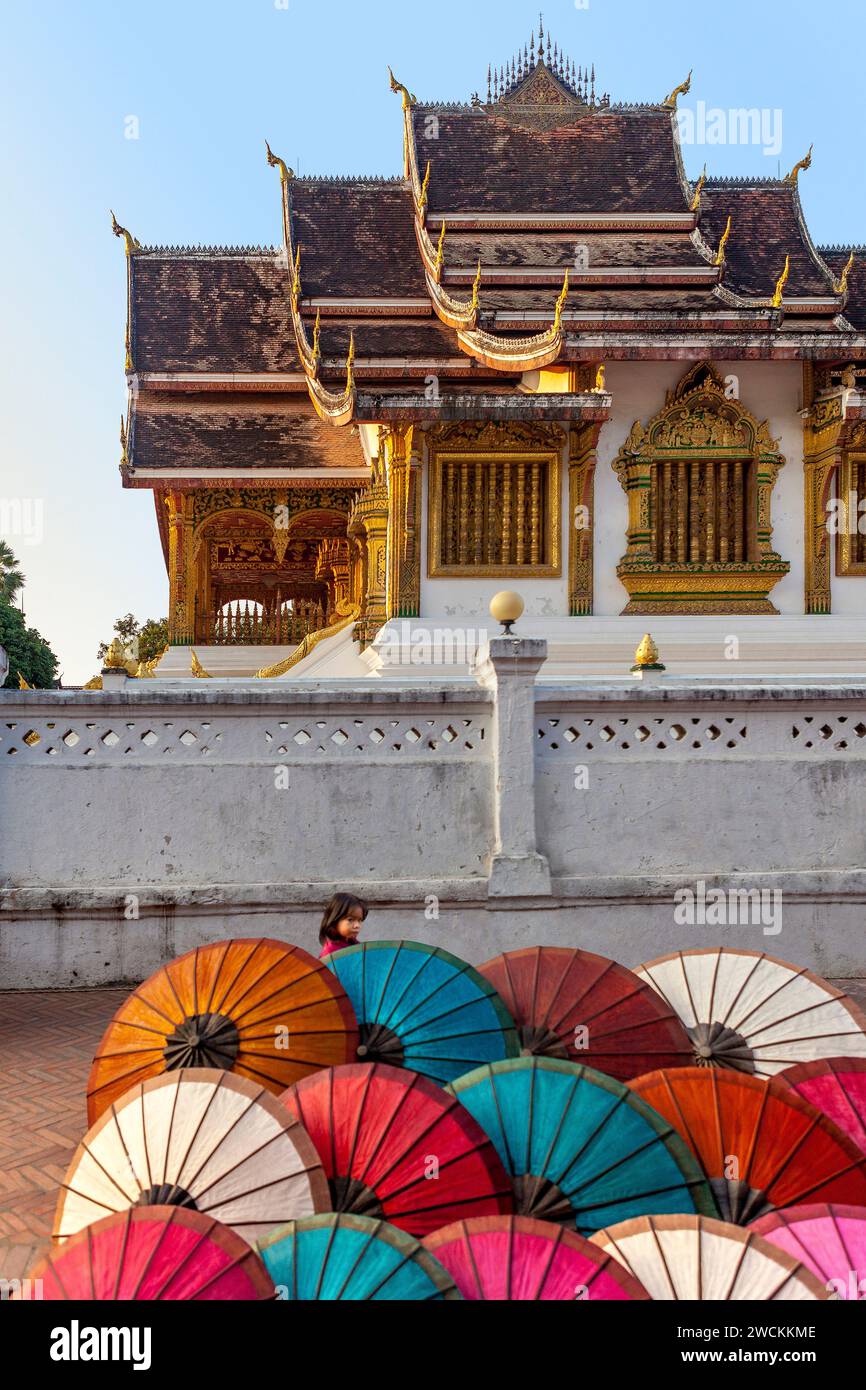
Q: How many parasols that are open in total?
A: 14